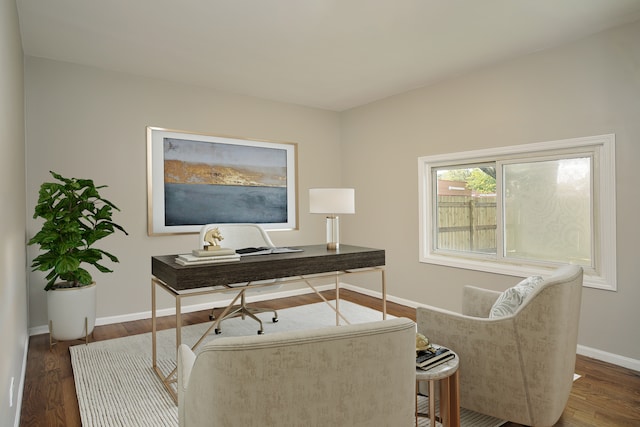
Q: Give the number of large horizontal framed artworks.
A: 1